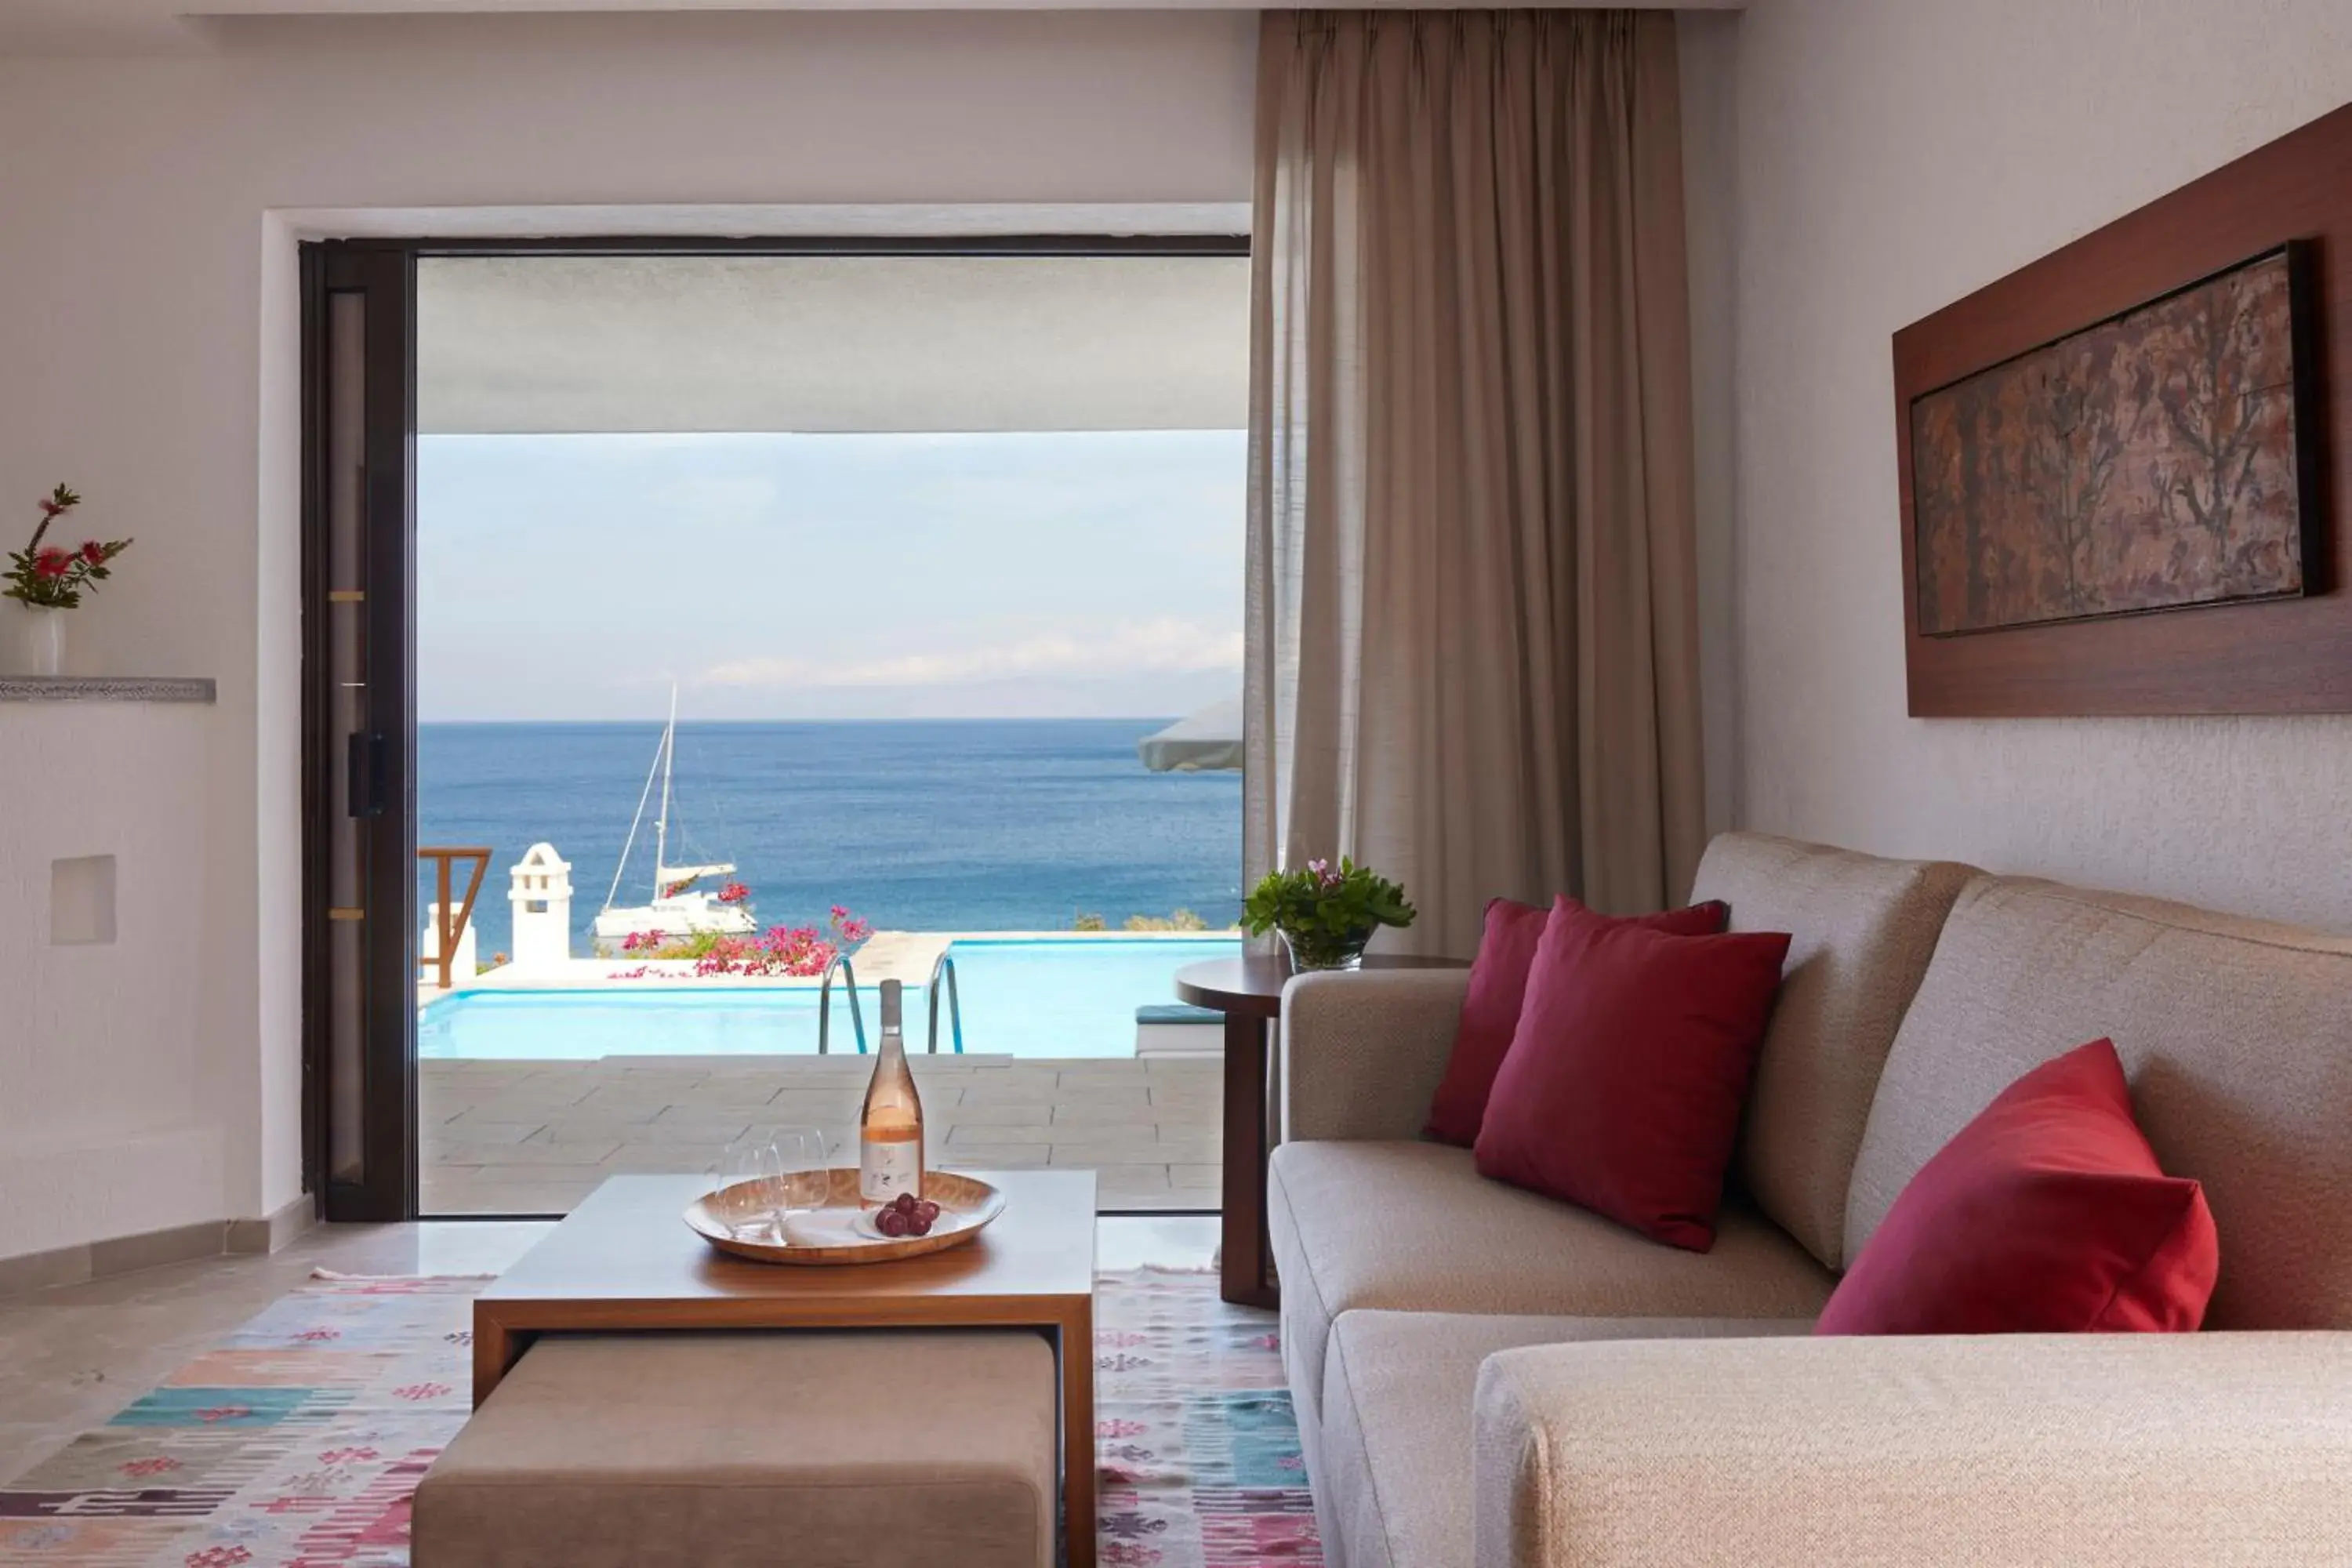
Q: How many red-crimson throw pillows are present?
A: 3